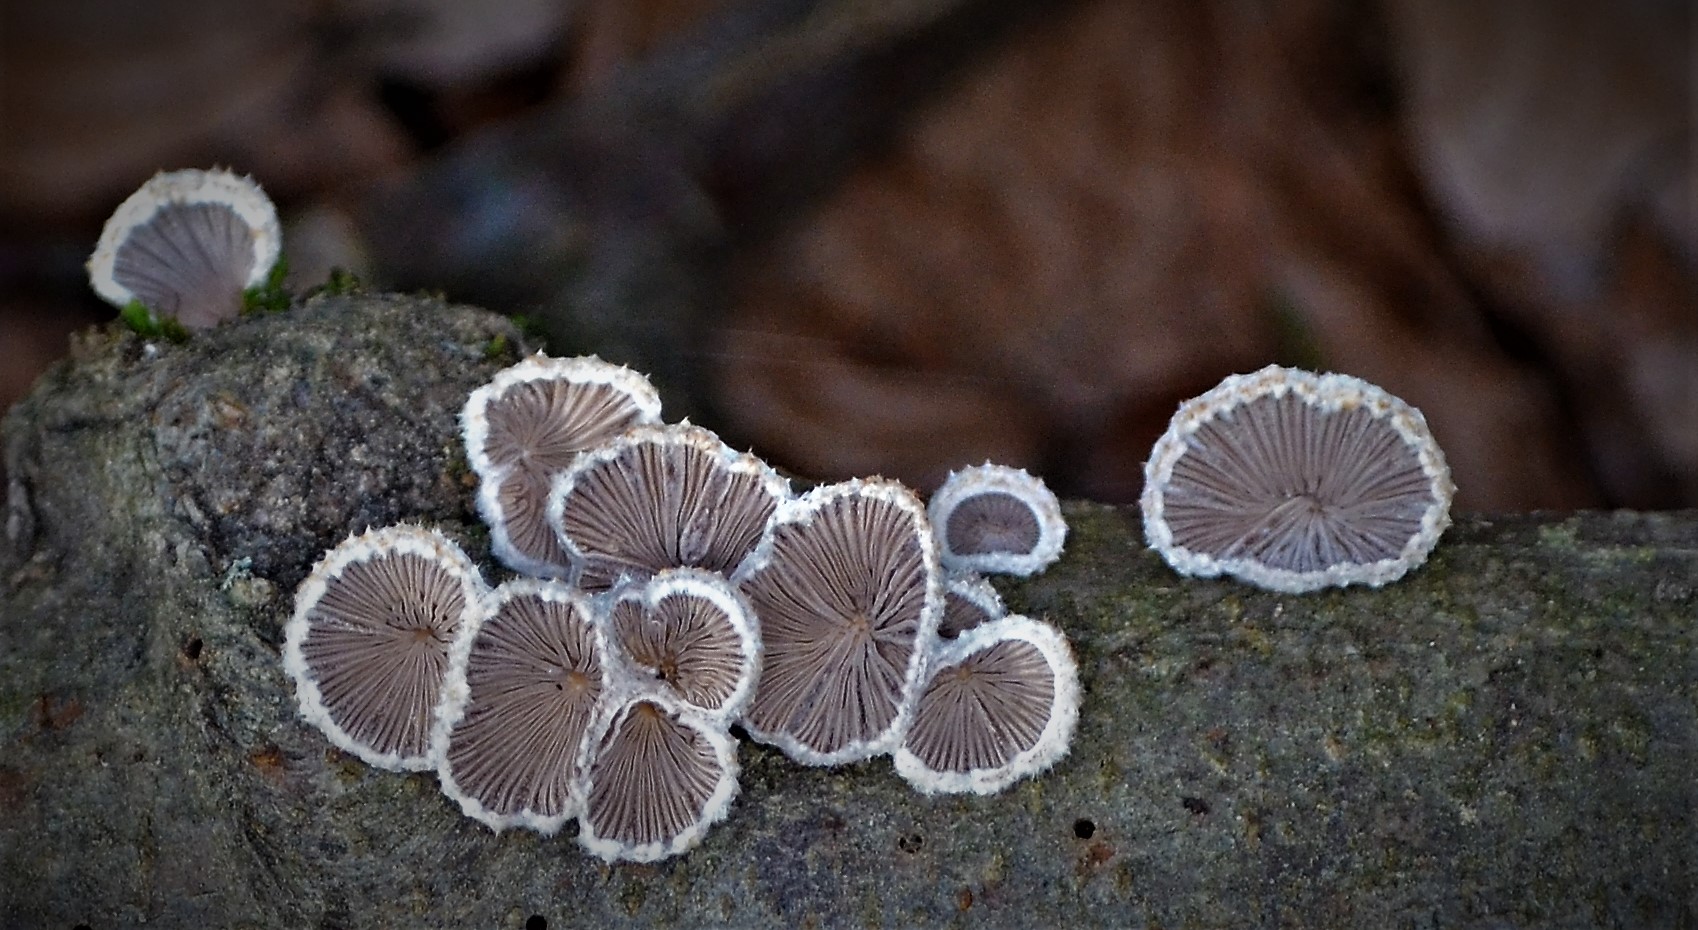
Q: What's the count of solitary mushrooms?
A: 2